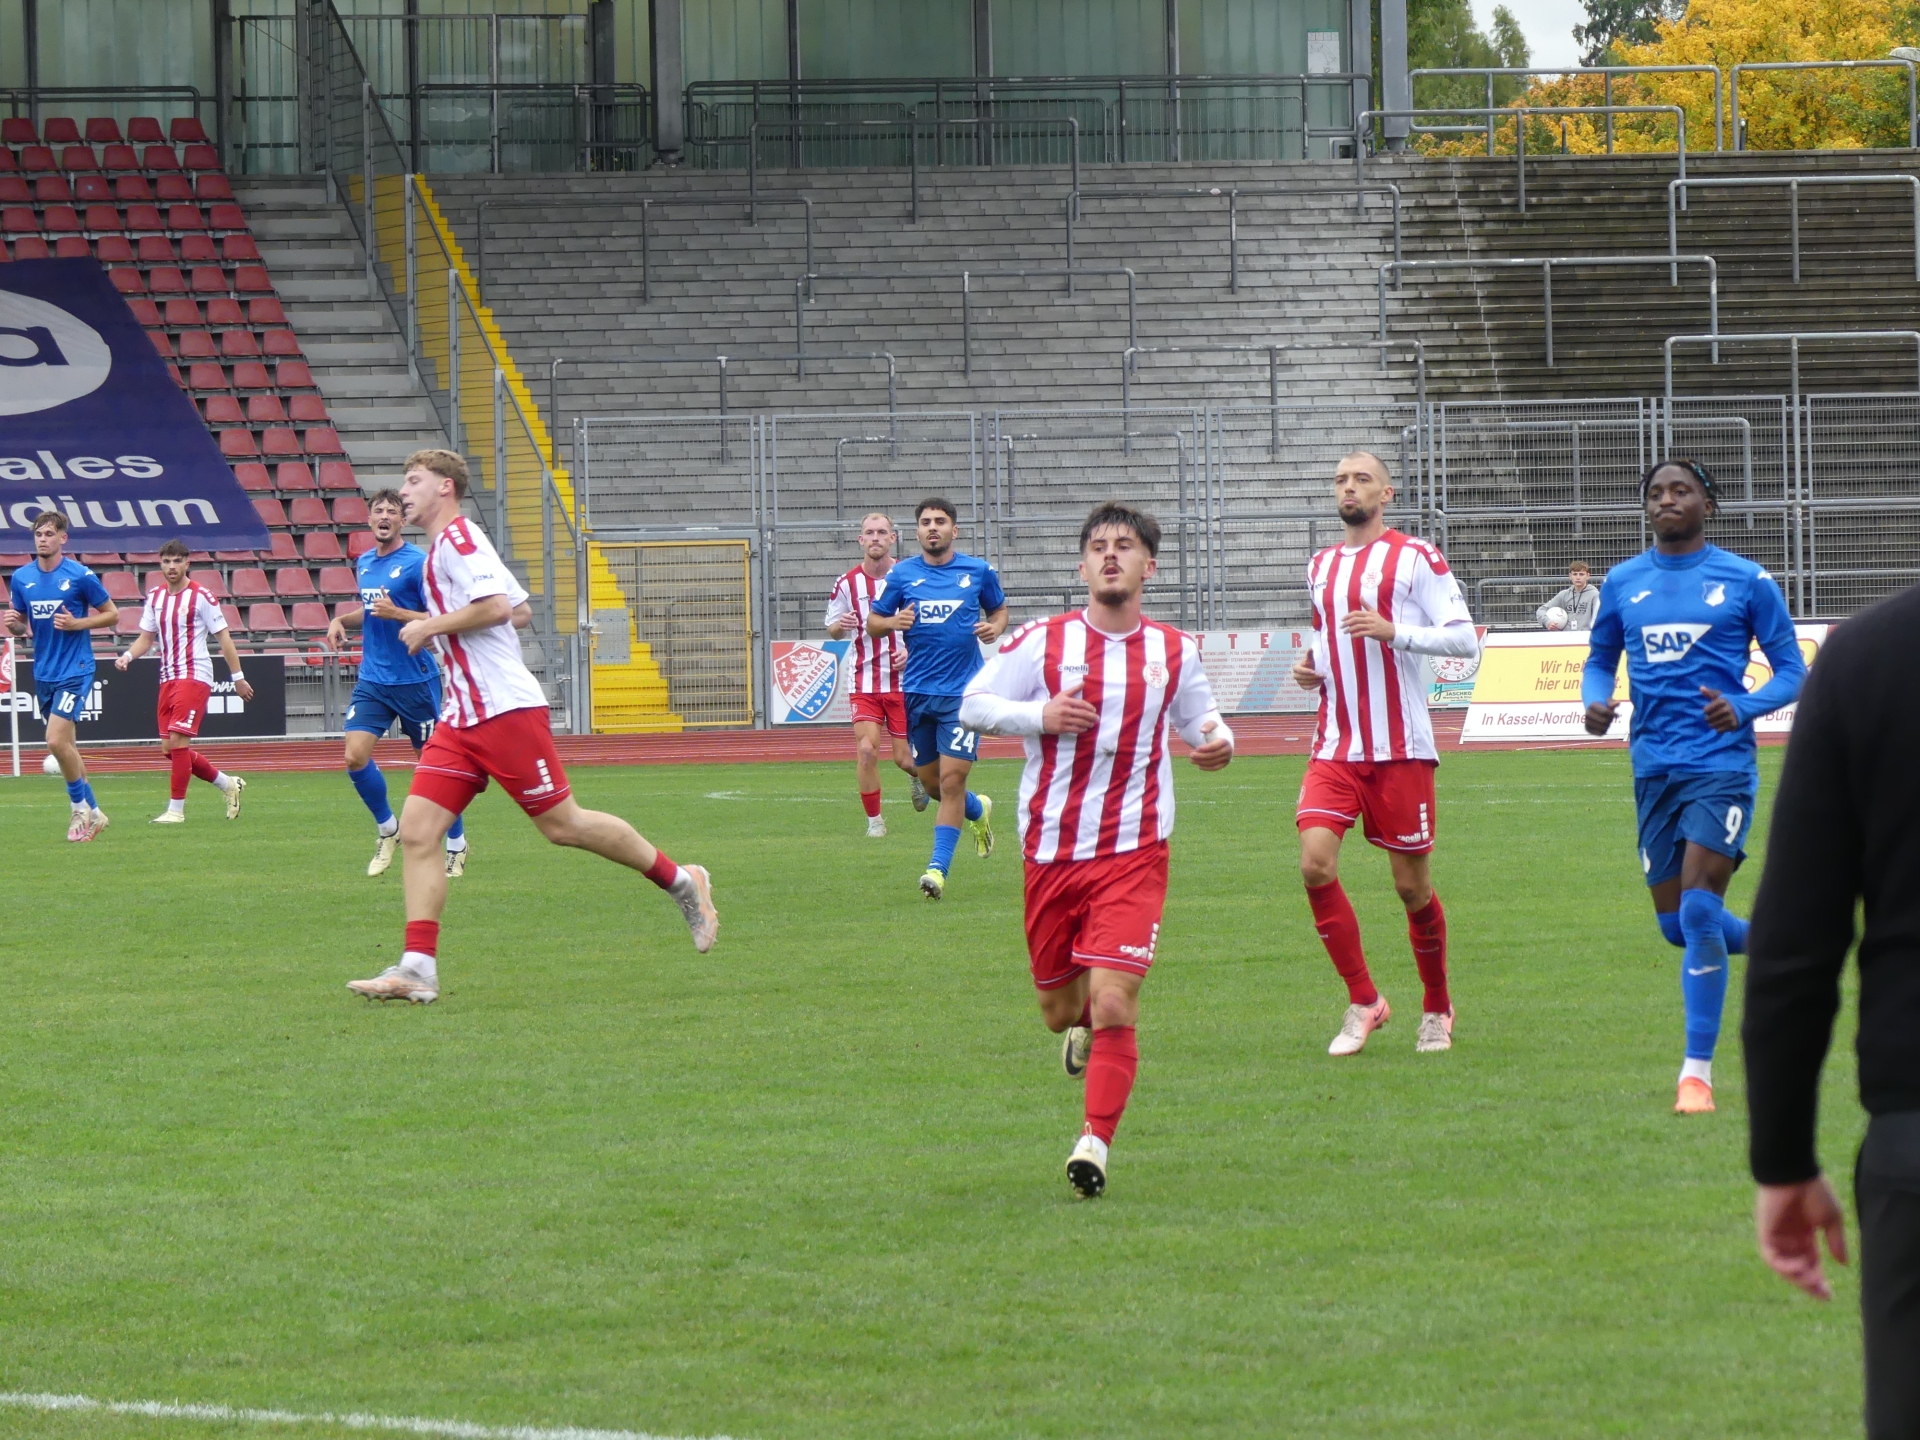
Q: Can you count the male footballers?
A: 9